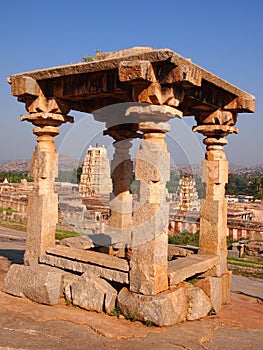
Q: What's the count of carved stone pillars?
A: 4